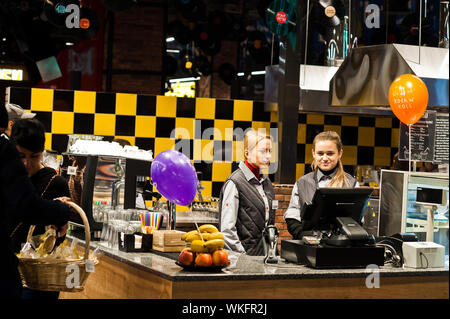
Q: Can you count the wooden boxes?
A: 1